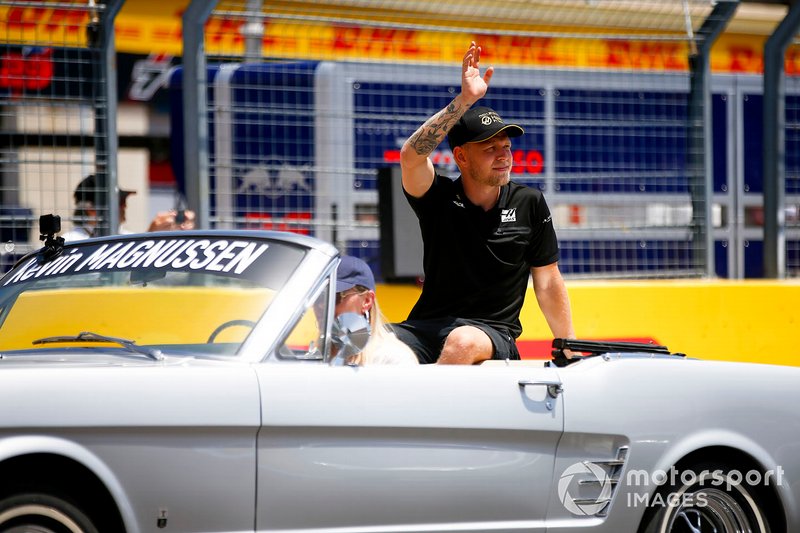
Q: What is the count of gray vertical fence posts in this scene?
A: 4